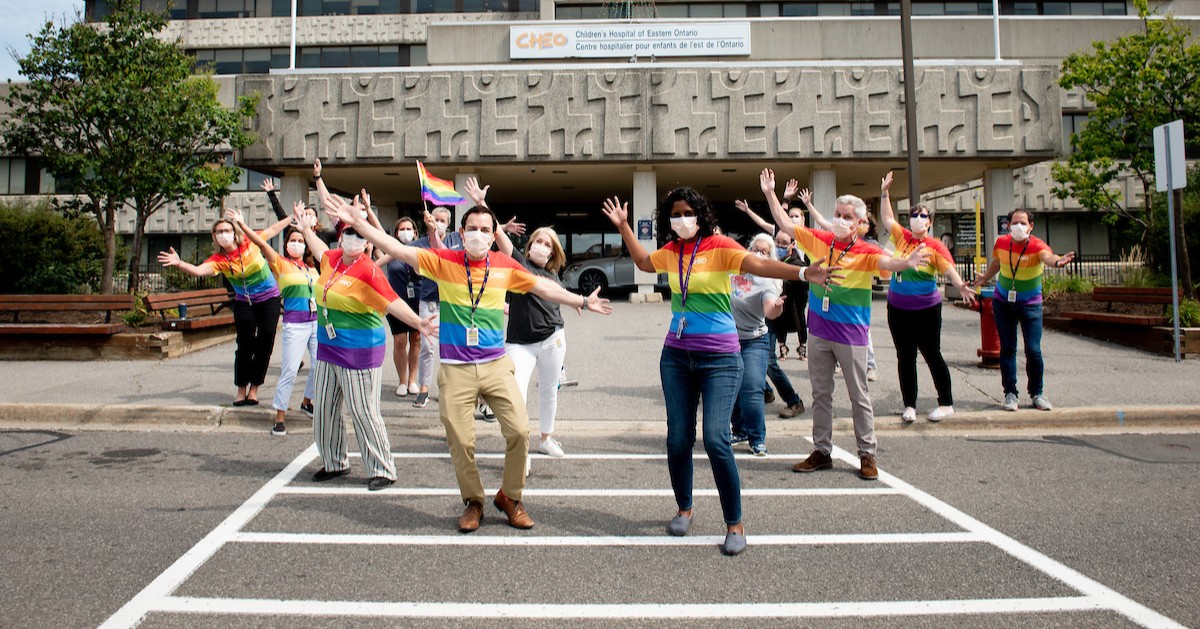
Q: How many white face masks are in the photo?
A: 15